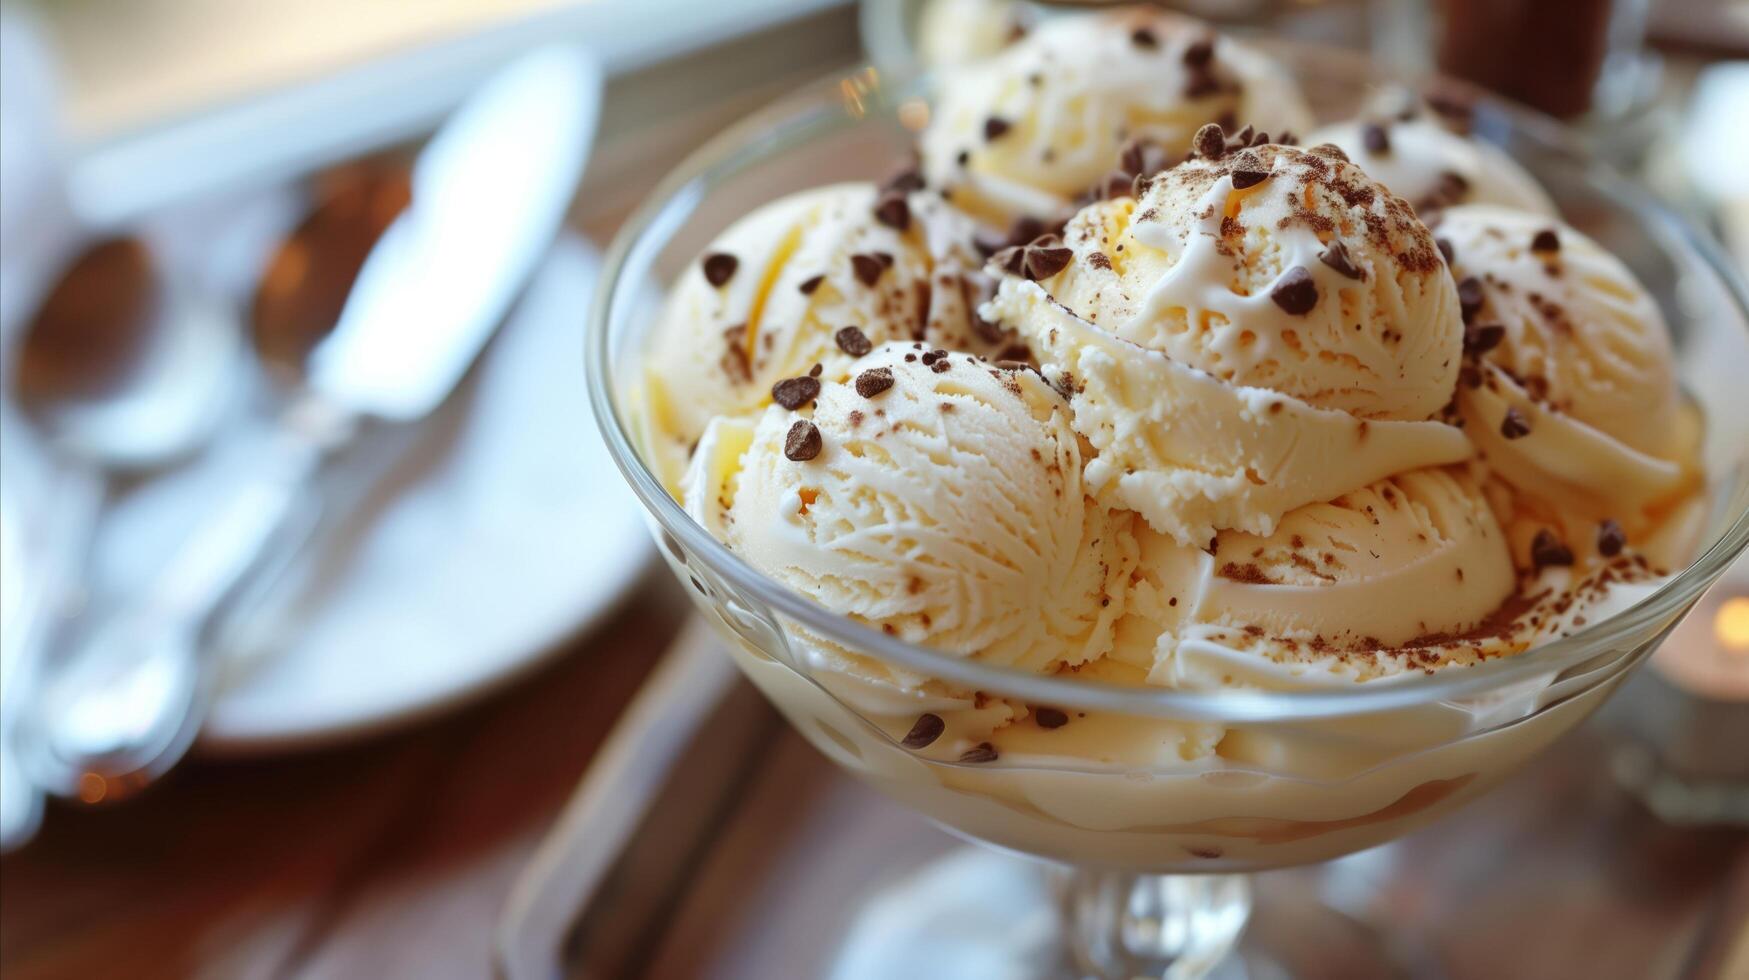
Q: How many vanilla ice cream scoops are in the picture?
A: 7